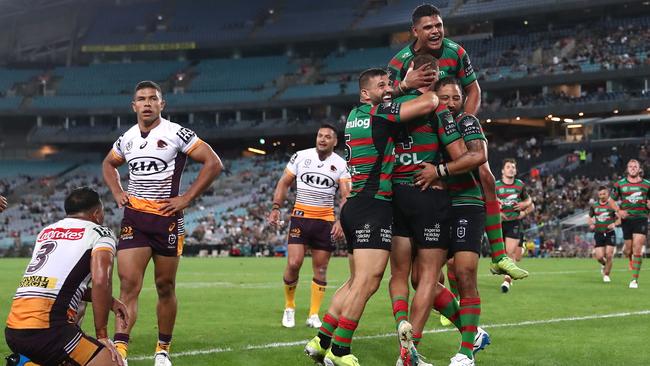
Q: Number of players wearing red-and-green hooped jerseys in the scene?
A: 7